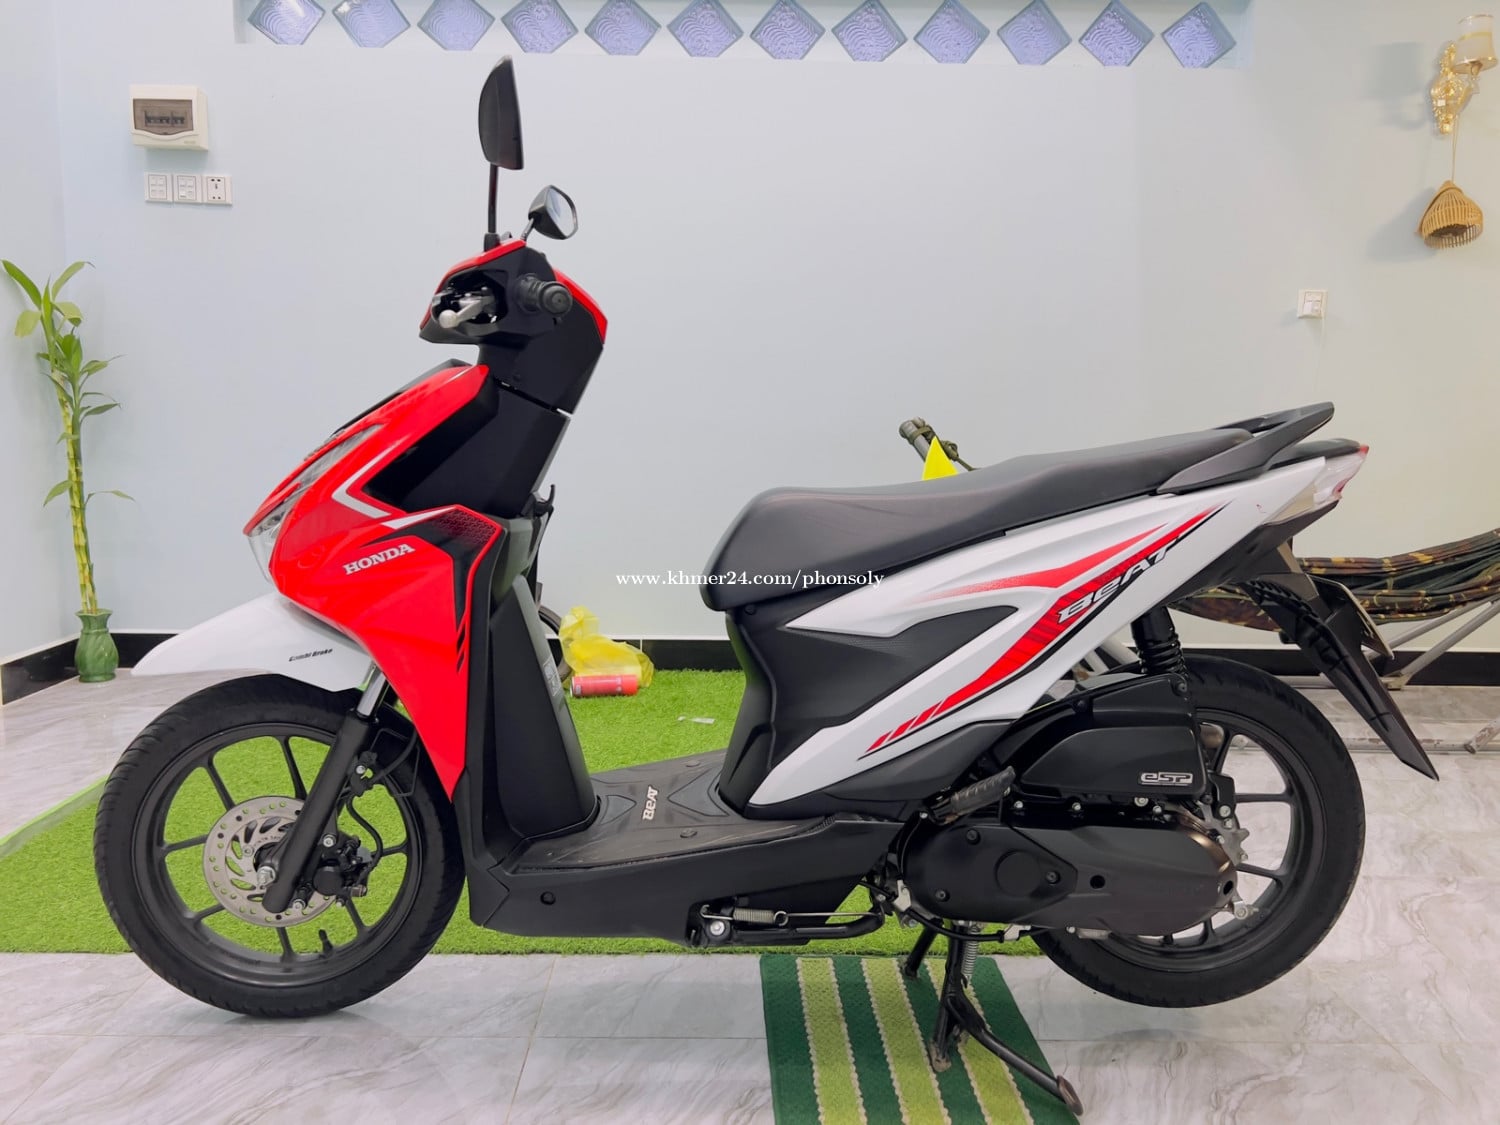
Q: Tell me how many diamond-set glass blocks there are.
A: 12